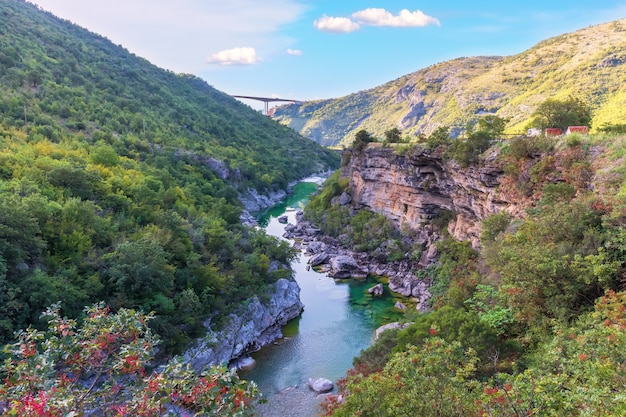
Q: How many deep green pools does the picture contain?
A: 2